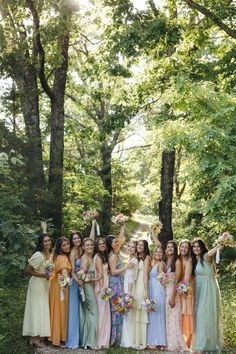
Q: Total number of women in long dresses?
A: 12